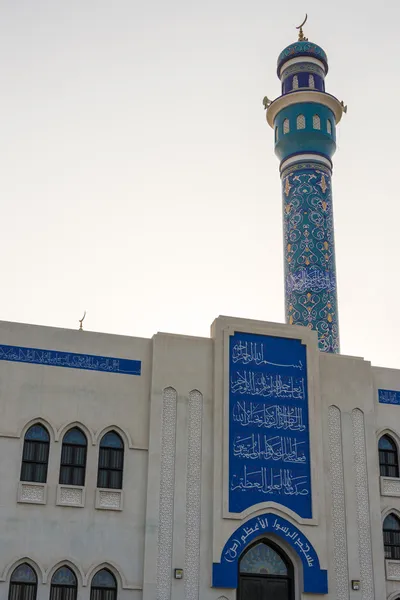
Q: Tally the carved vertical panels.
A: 4